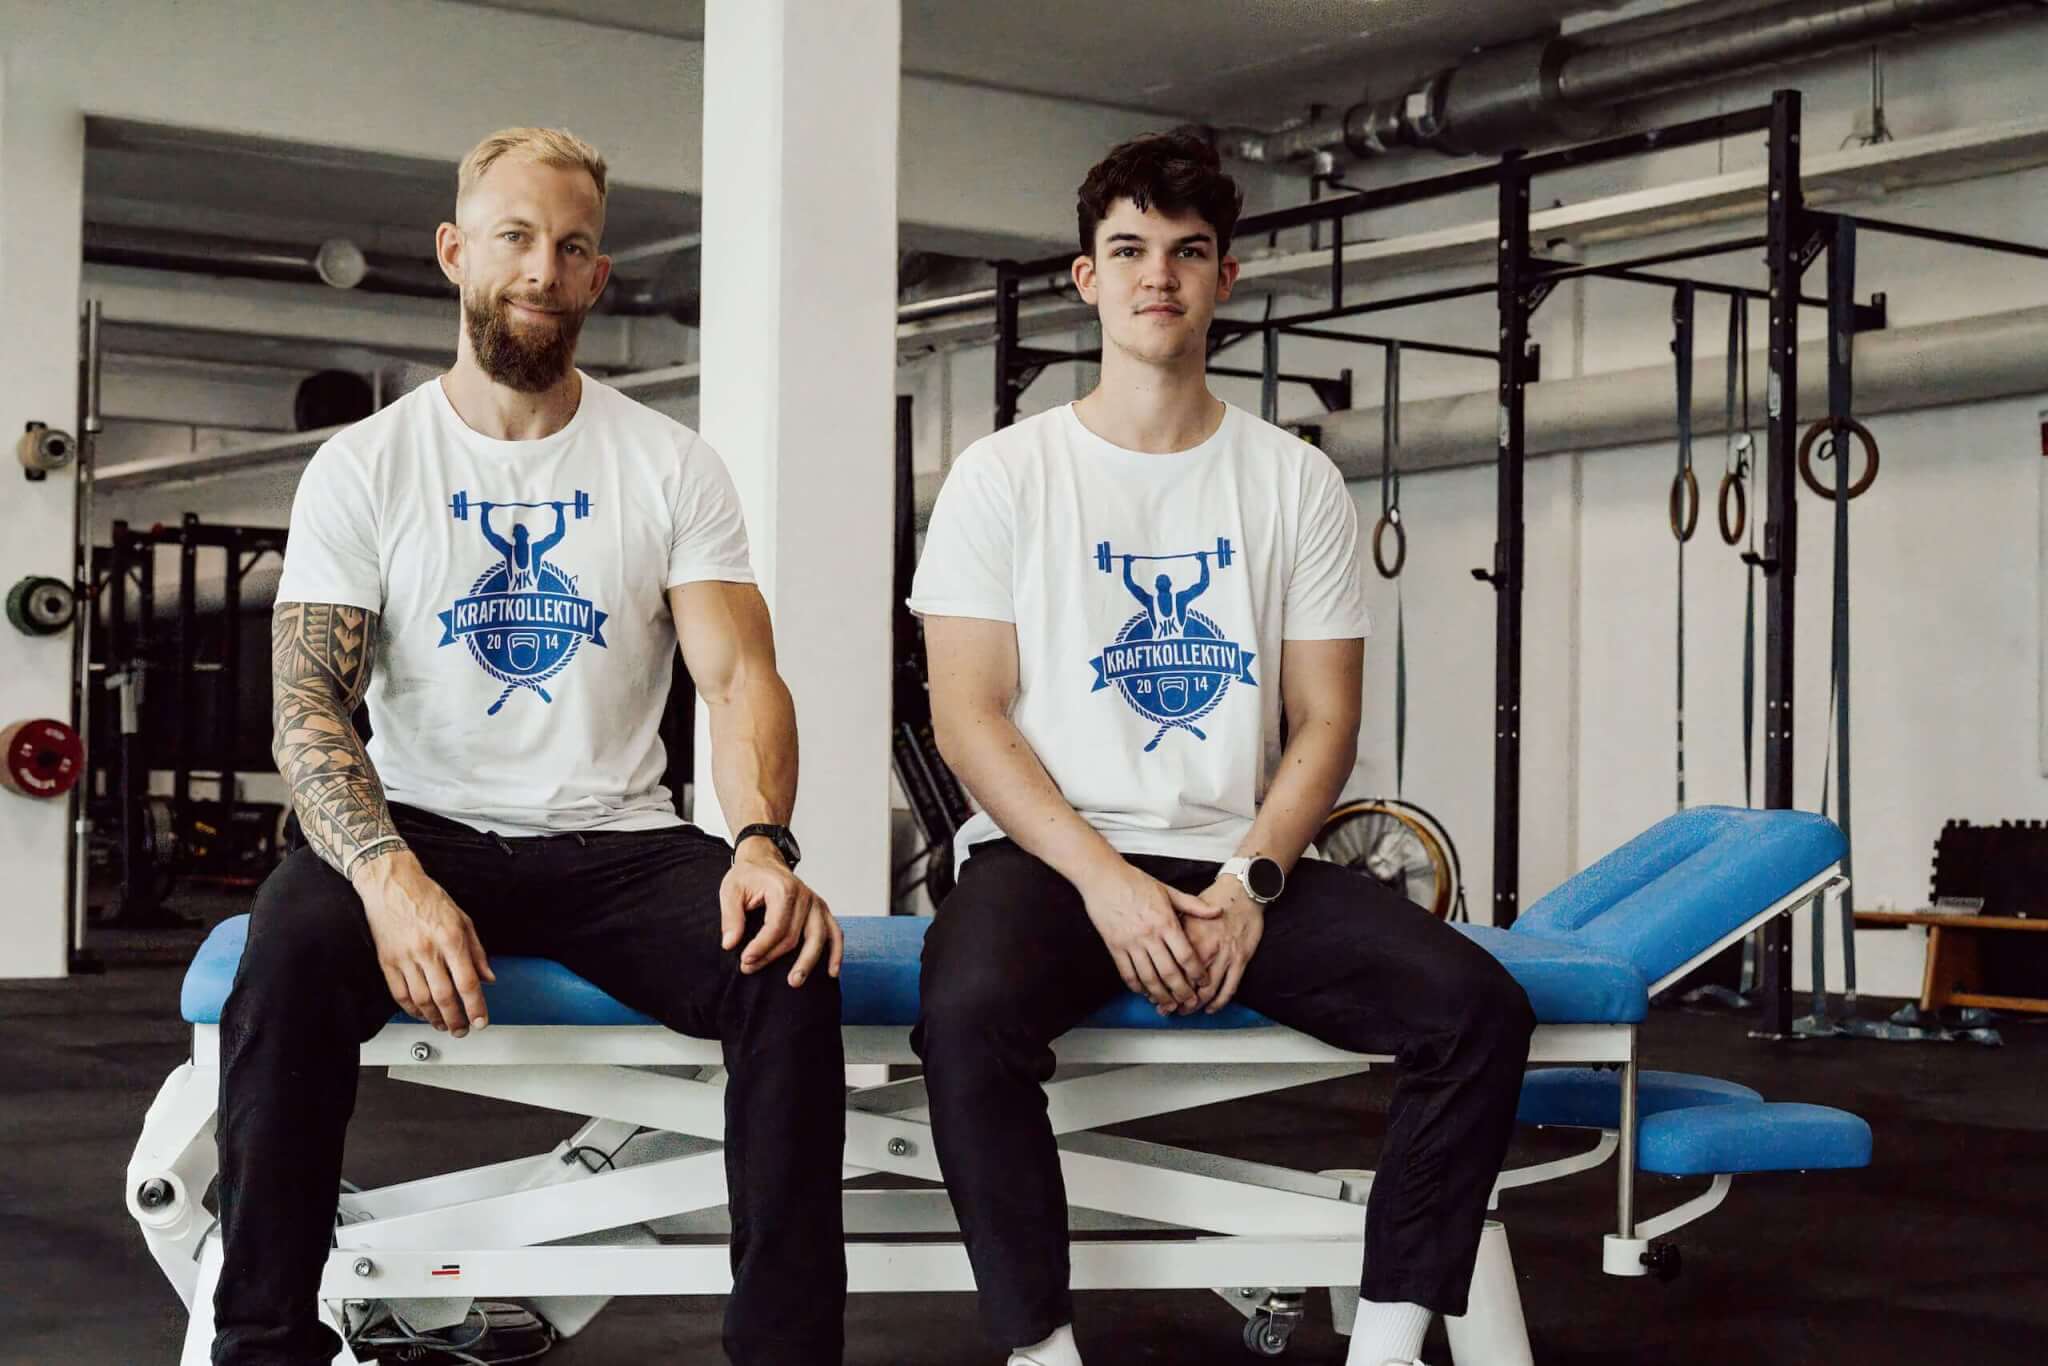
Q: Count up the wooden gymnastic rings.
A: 4